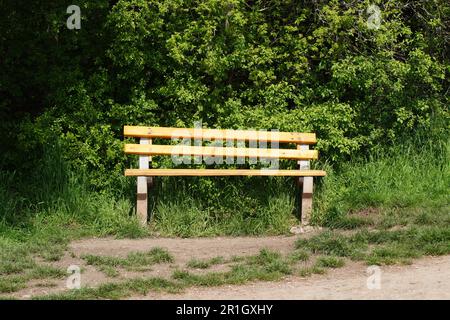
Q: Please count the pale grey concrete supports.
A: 2